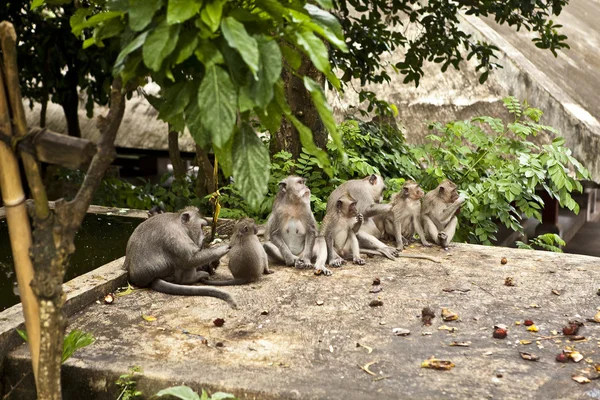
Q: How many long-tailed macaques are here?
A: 7